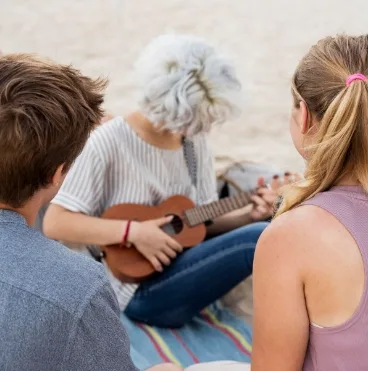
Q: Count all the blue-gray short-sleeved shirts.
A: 1